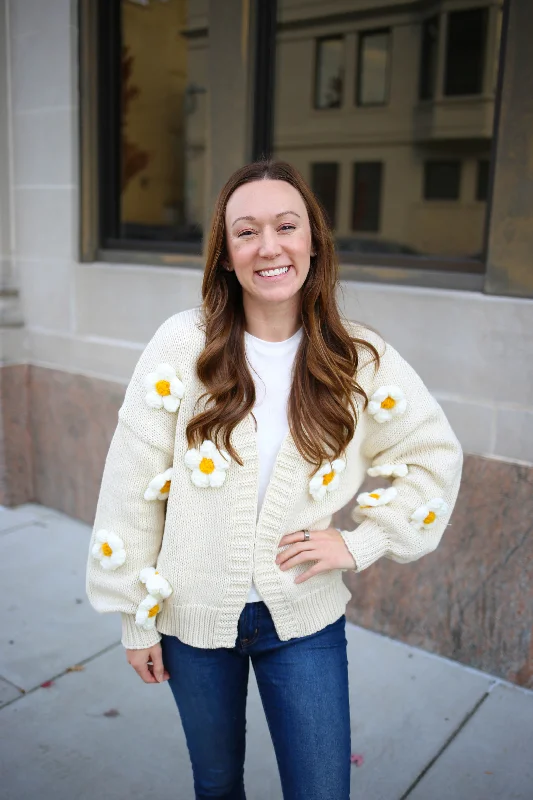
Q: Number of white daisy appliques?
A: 11